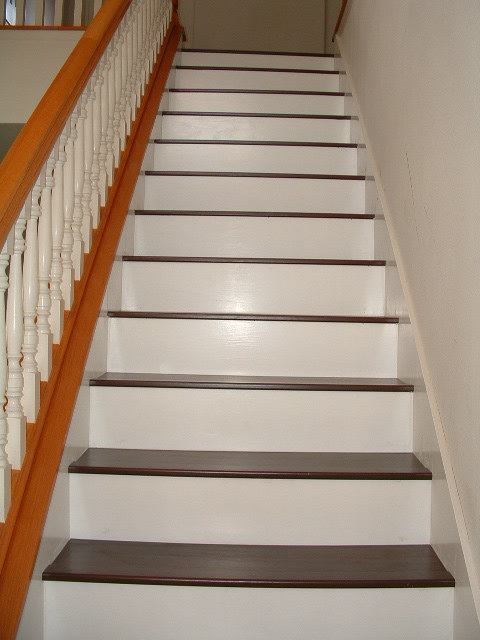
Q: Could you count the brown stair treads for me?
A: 12